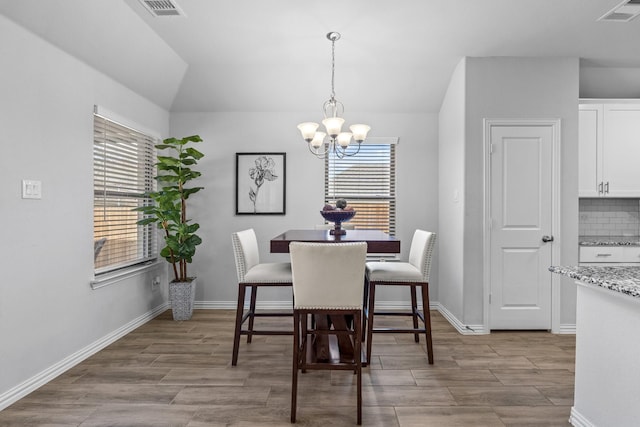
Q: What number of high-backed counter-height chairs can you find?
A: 4